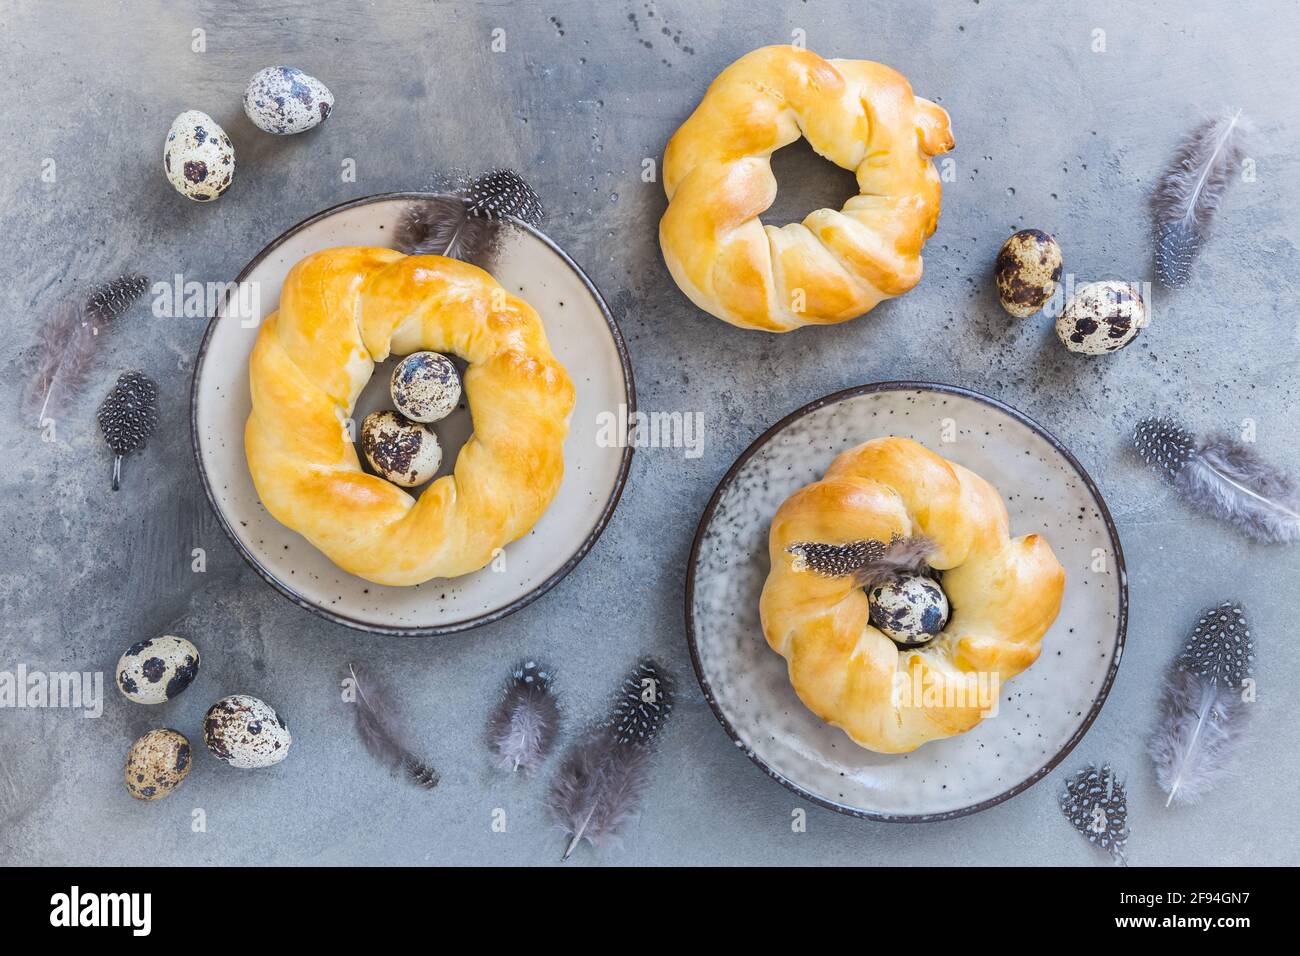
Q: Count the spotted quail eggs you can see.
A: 10